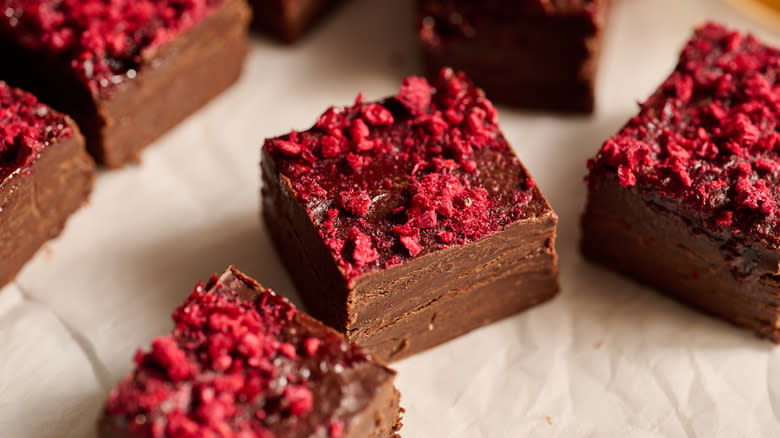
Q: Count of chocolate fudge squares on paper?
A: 7